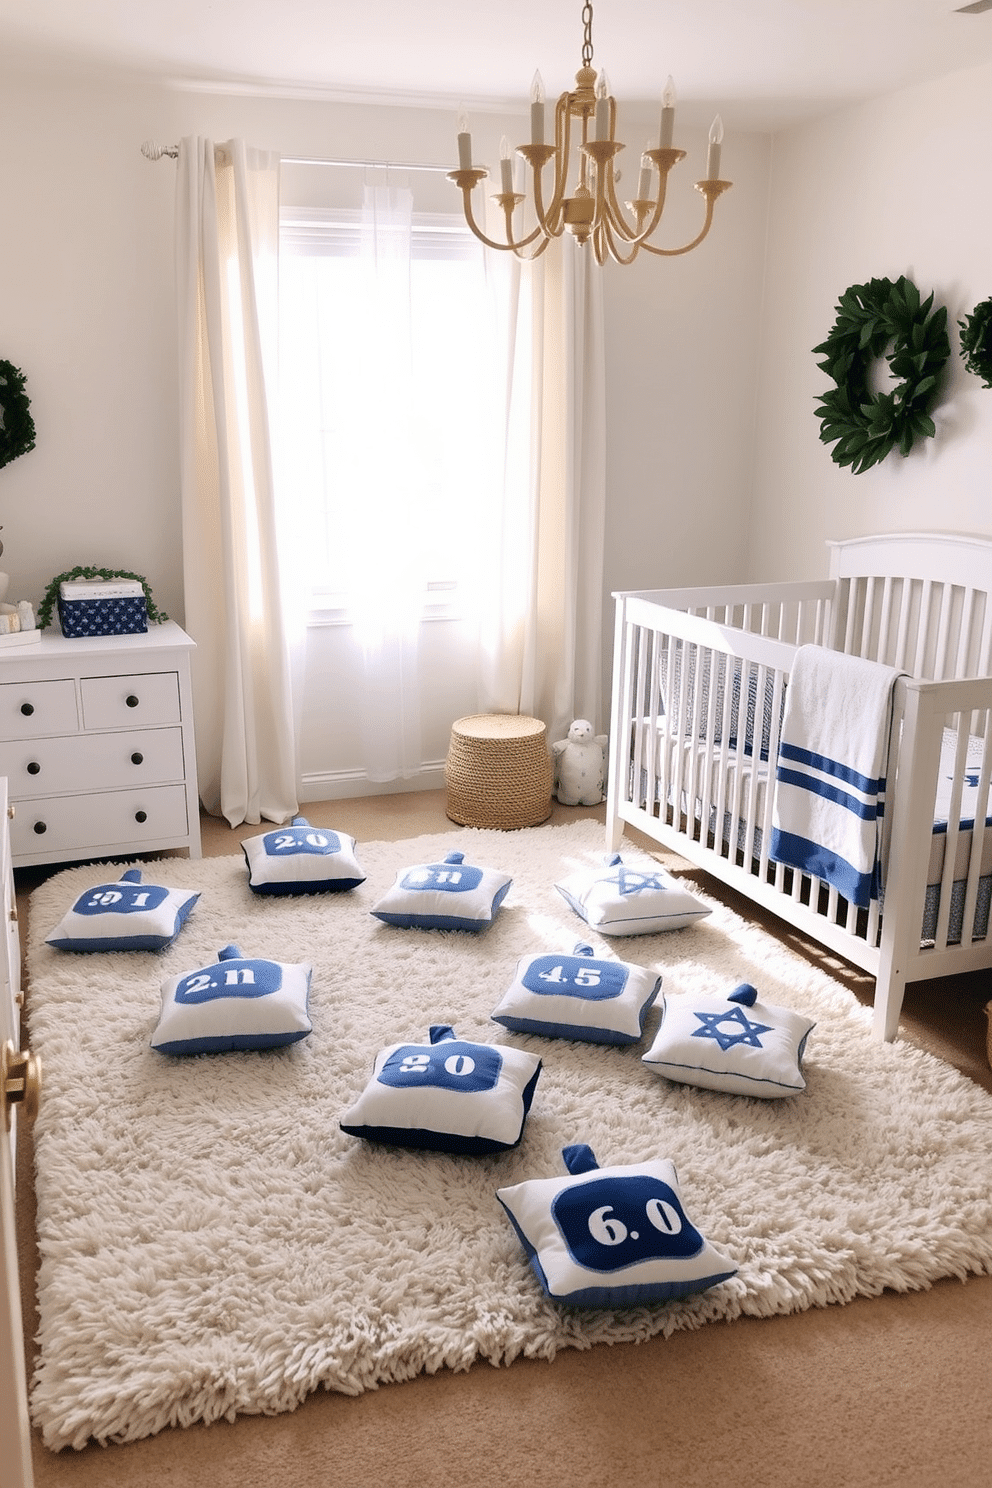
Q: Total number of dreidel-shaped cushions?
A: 9